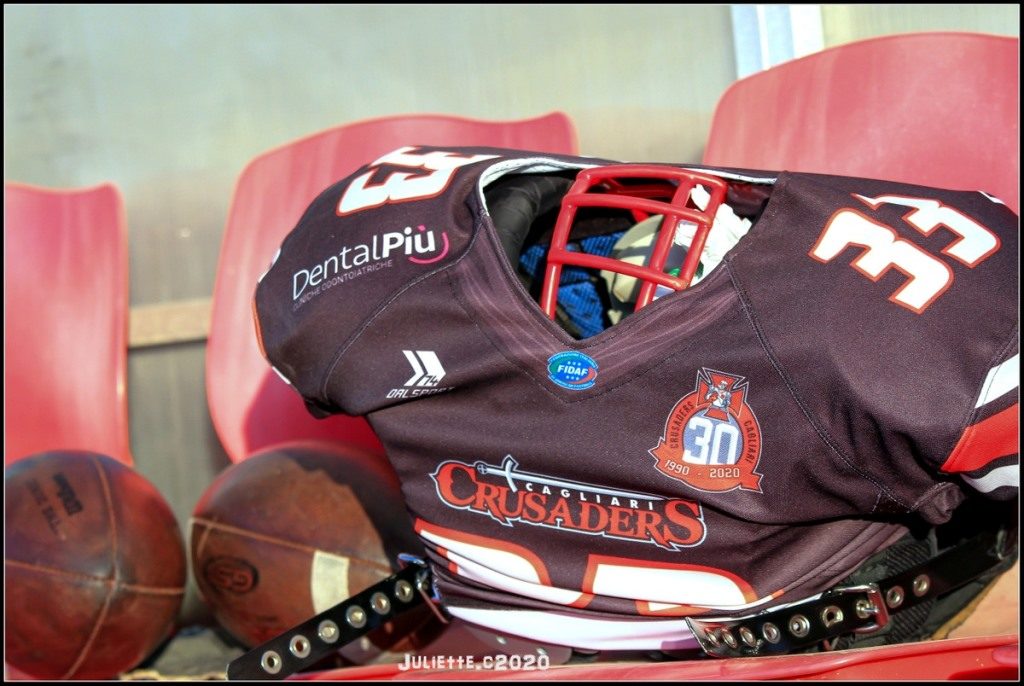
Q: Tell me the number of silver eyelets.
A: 15